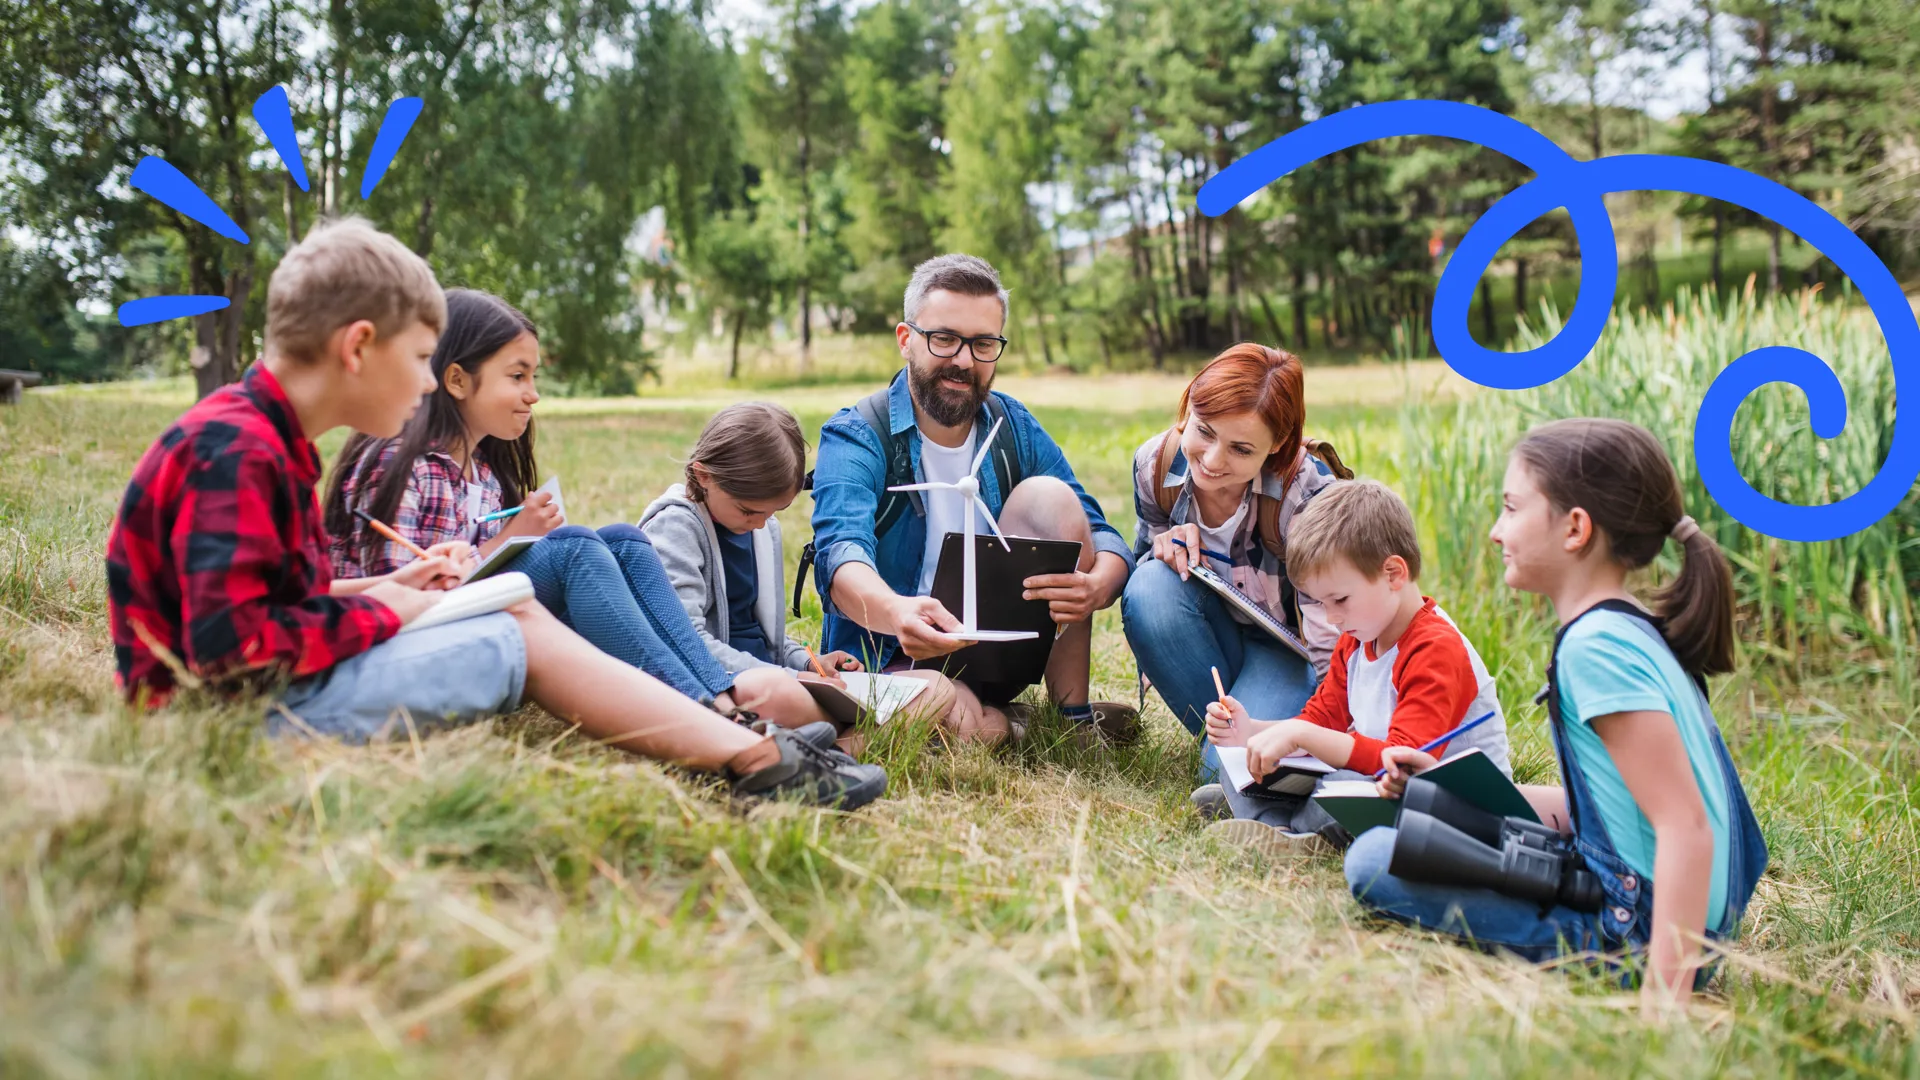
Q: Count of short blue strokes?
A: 4